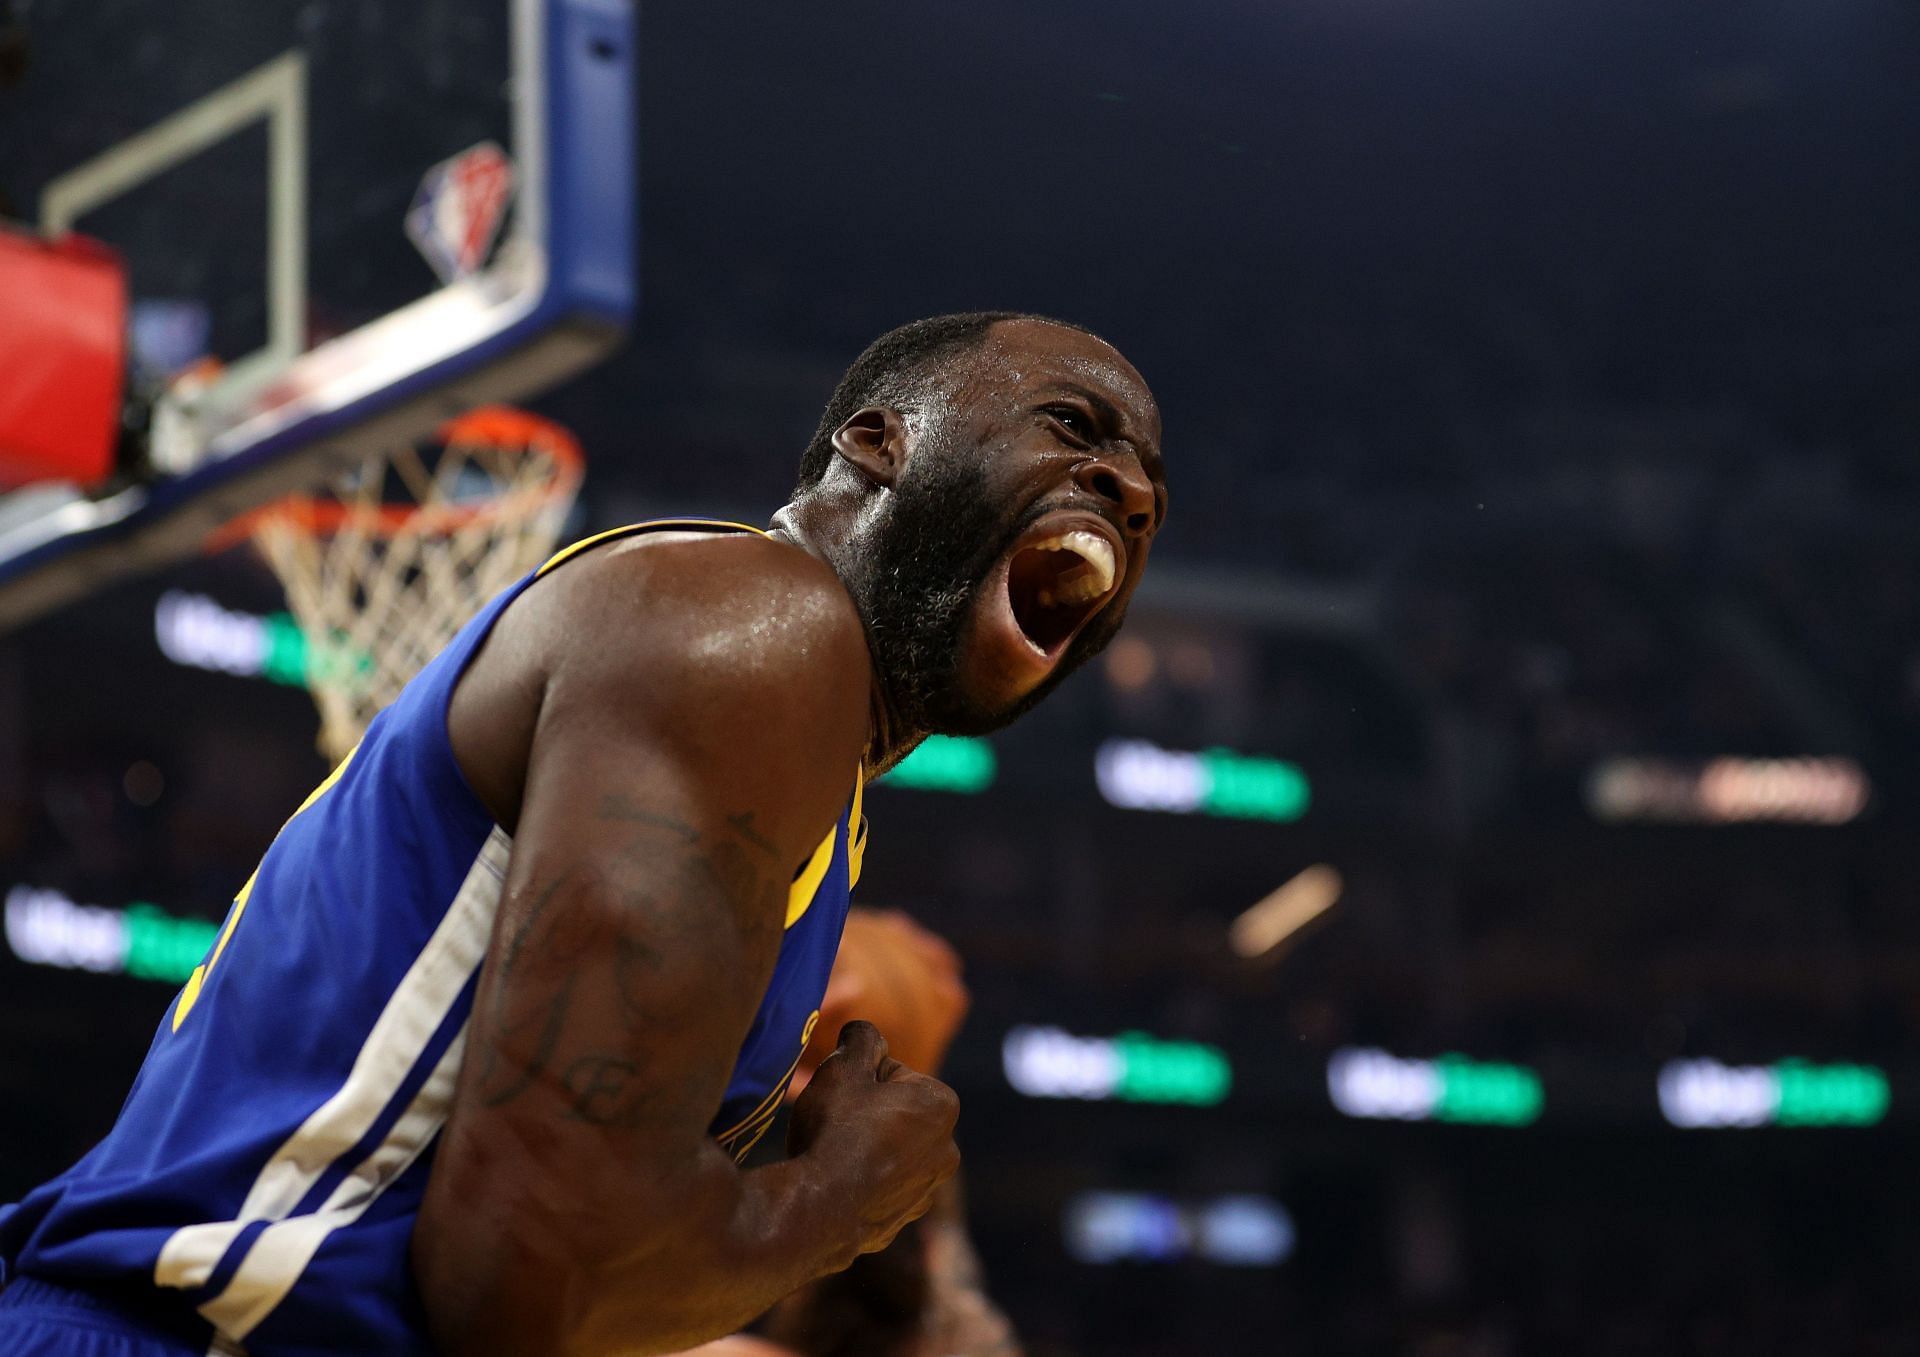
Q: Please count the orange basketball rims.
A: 1